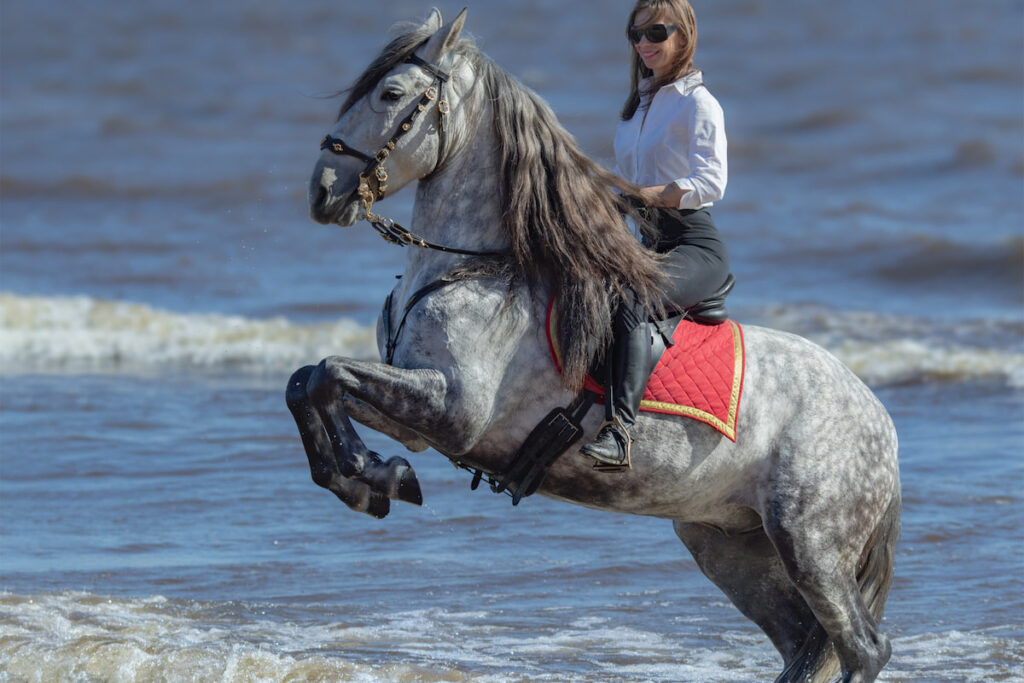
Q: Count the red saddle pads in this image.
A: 1